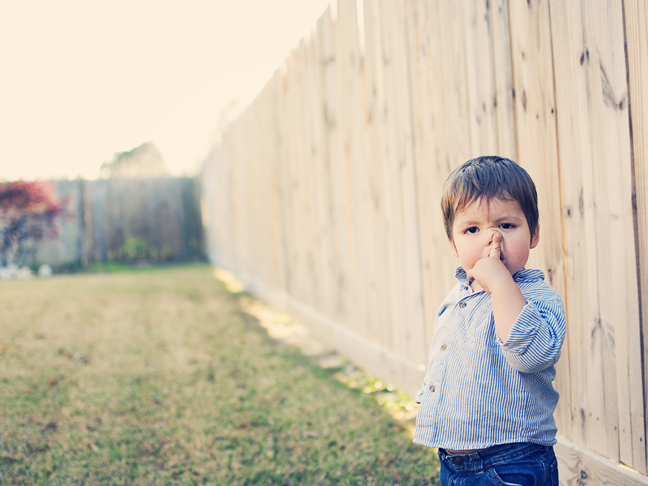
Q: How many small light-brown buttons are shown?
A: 3